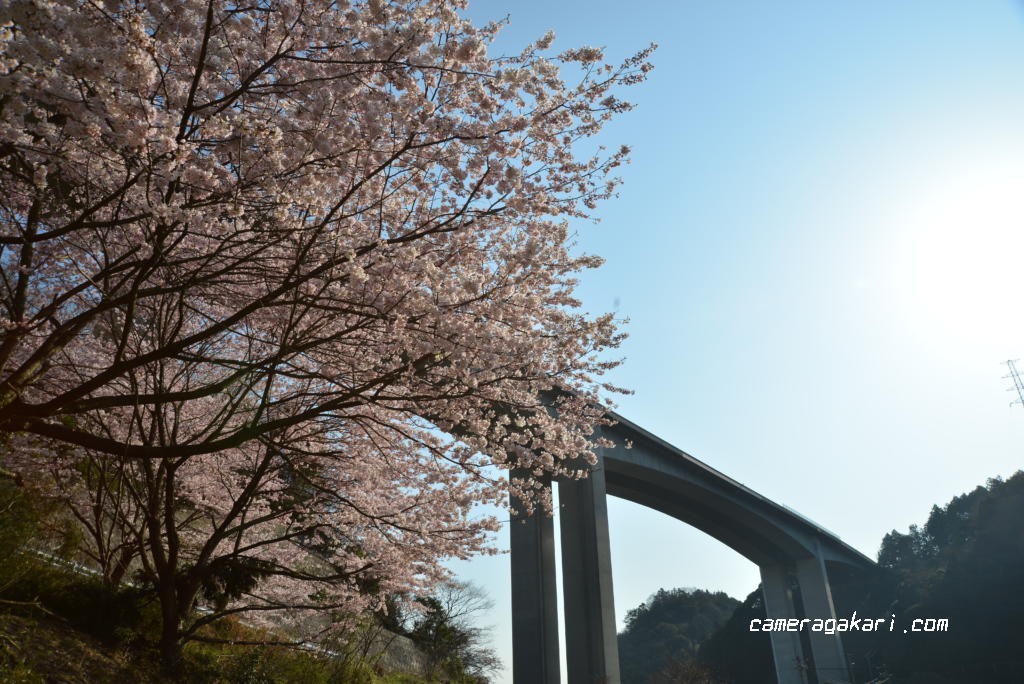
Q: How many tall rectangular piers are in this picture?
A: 4